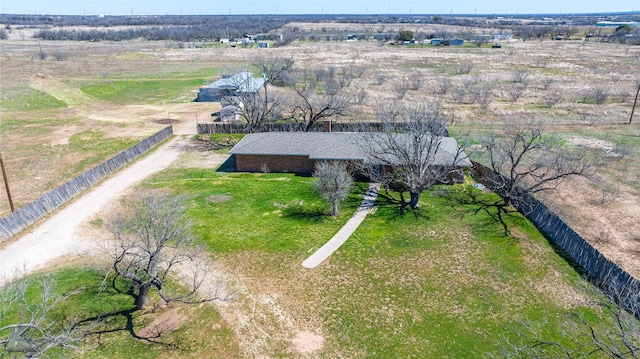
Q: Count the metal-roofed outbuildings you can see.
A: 1